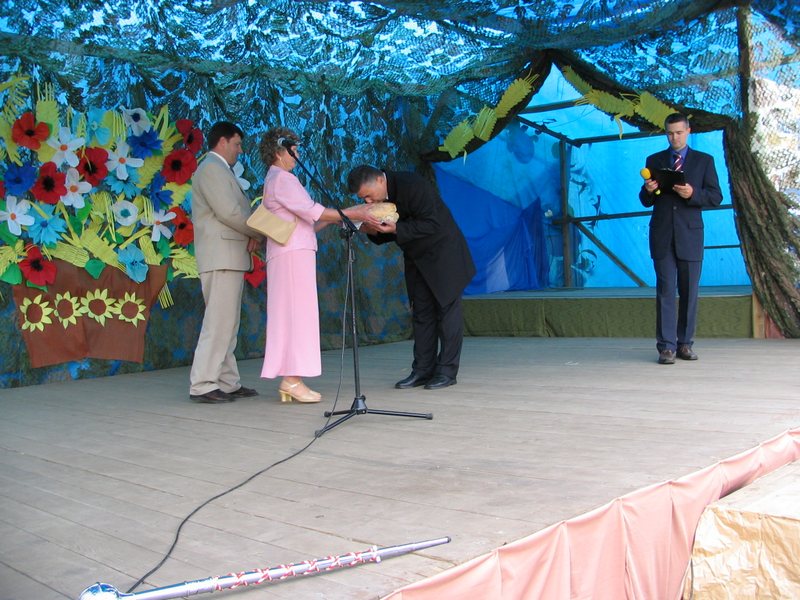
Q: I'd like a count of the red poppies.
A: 8